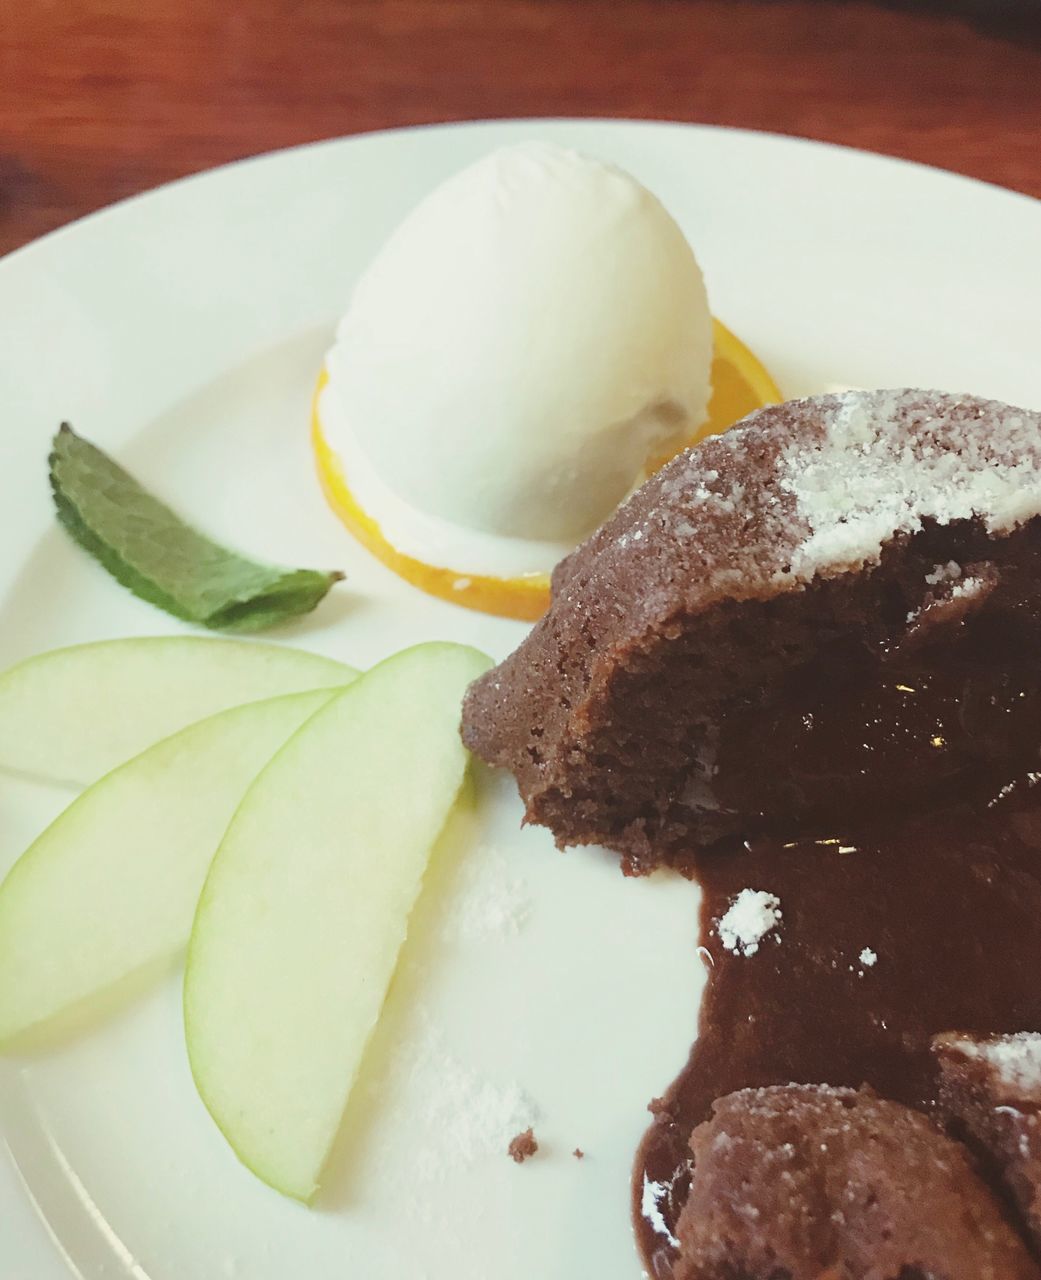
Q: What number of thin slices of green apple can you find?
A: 3